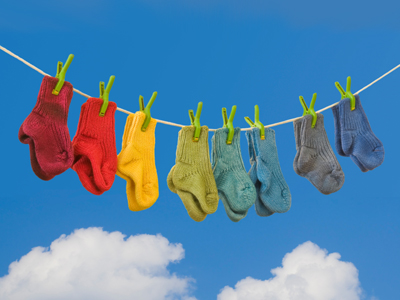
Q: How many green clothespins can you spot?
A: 8